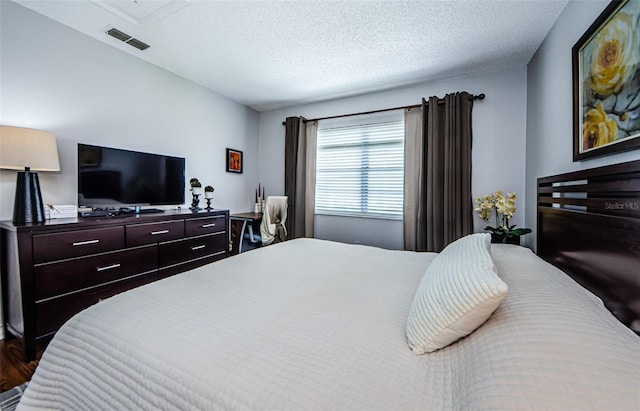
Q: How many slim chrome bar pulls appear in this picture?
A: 5